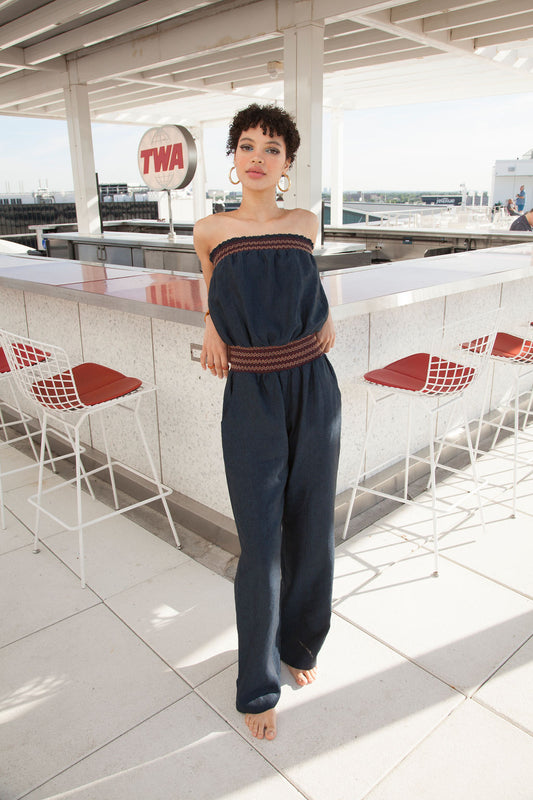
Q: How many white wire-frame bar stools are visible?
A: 4